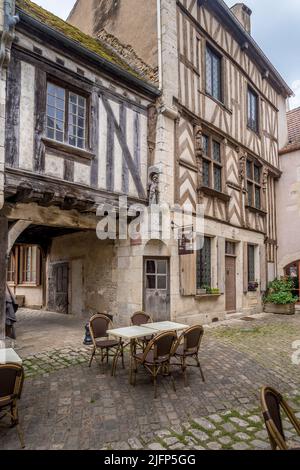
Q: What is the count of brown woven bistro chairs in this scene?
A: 6